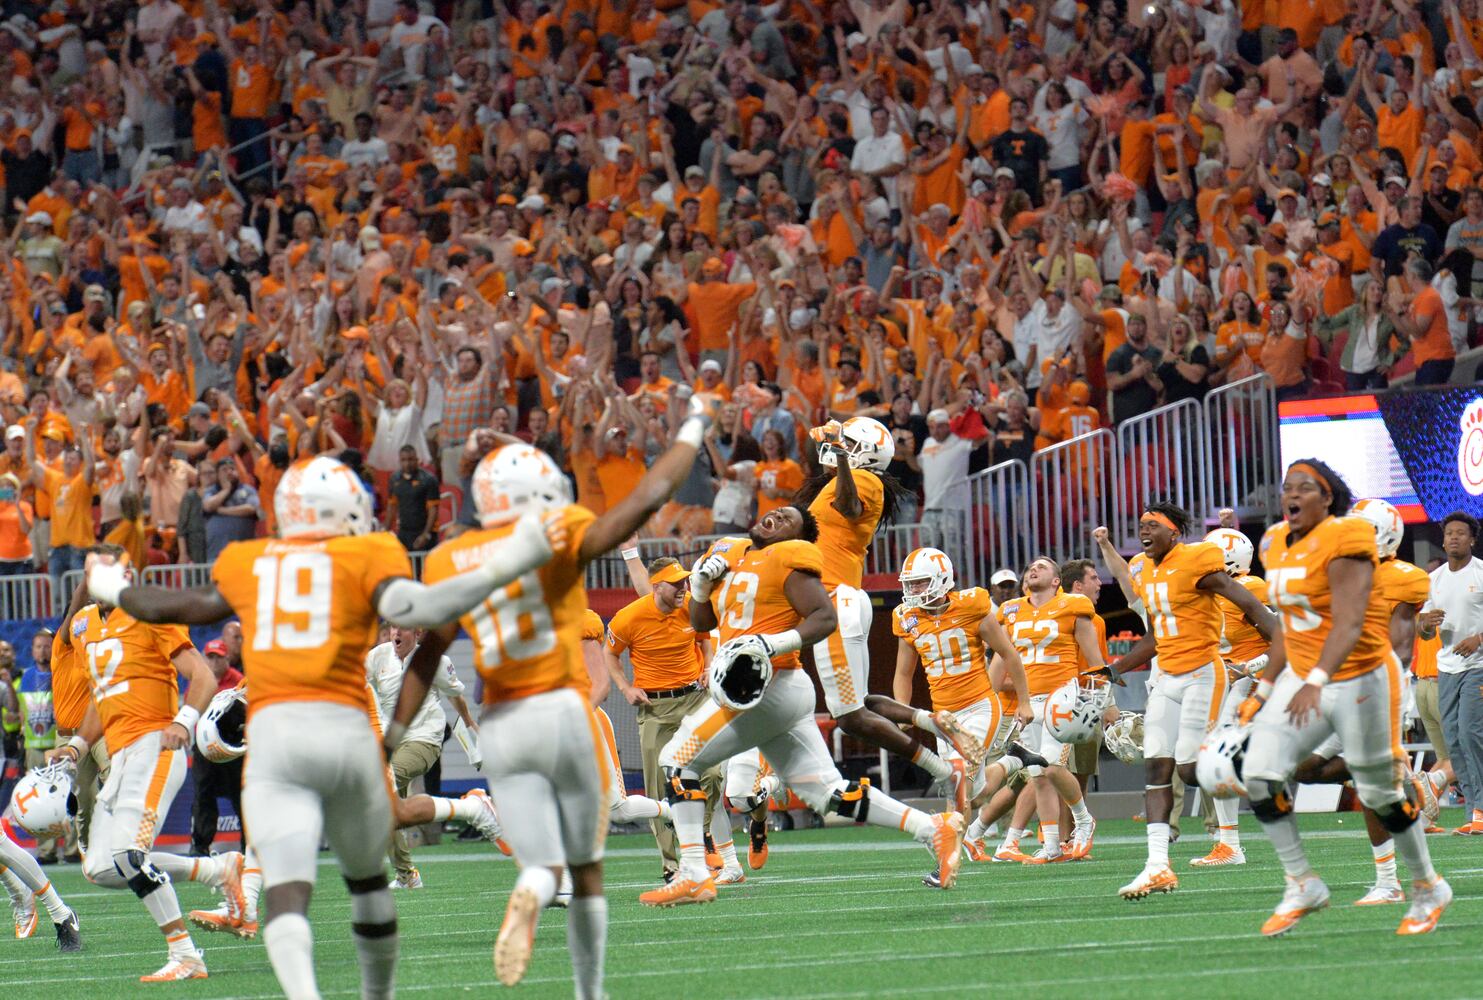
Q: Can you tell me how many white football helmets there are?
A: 12